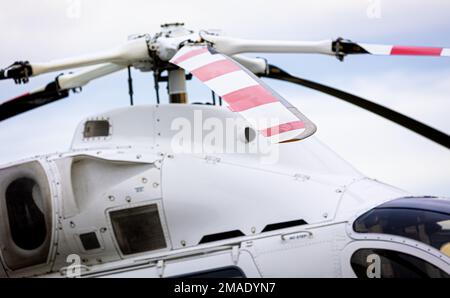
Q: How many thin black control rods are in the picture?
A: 4